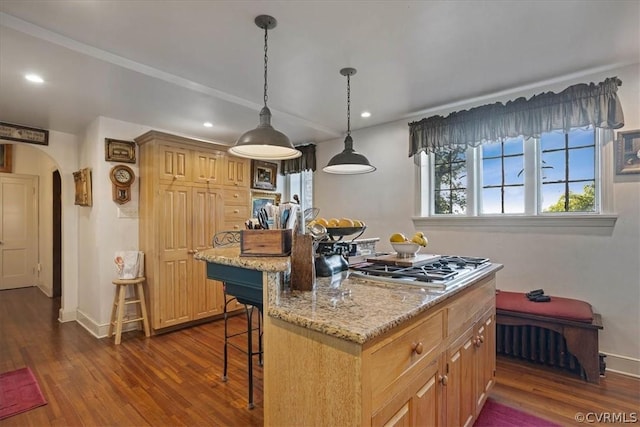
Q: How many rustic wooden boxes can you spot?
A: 1